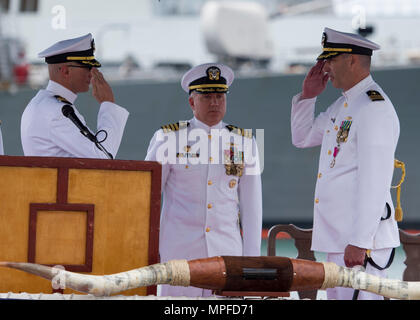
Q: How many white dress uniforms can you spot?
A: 3